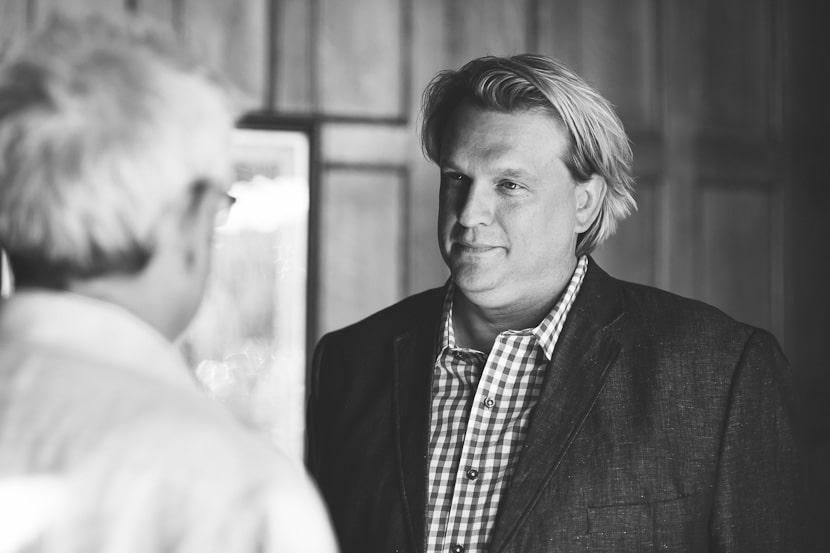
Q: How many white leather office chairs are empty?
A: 0